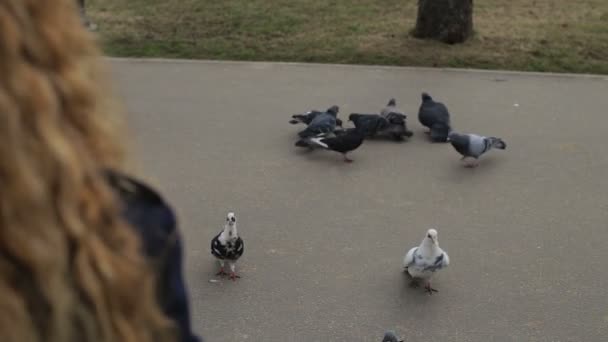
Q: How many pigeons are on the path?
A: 10